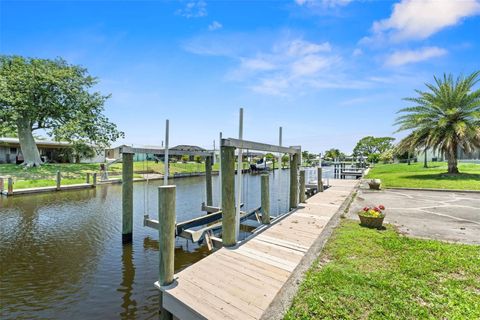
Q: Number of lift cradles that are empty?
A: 1